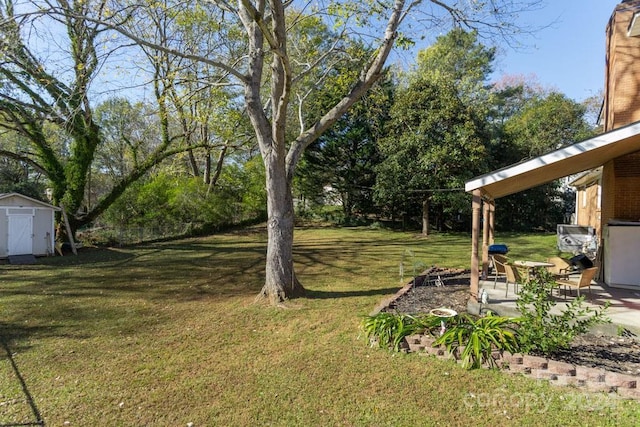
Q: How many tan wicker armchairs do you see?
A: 4